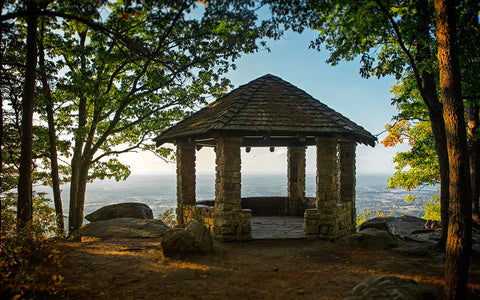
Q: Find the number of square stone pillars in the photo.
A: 5